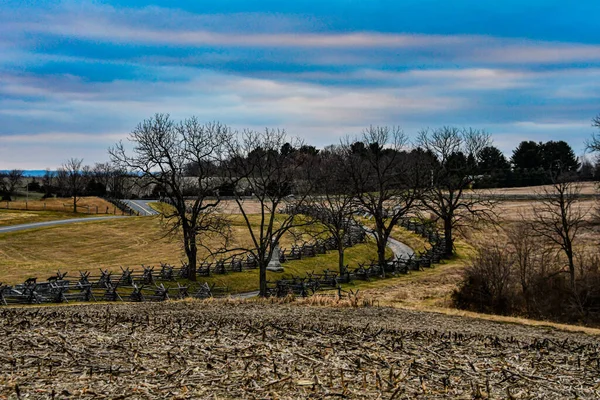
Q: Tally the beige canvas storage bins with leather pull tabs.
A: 0